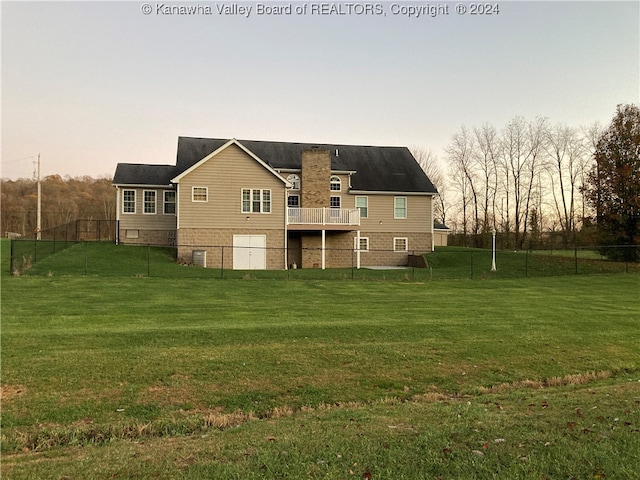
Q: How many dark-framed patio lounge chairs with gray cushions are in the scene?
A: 0